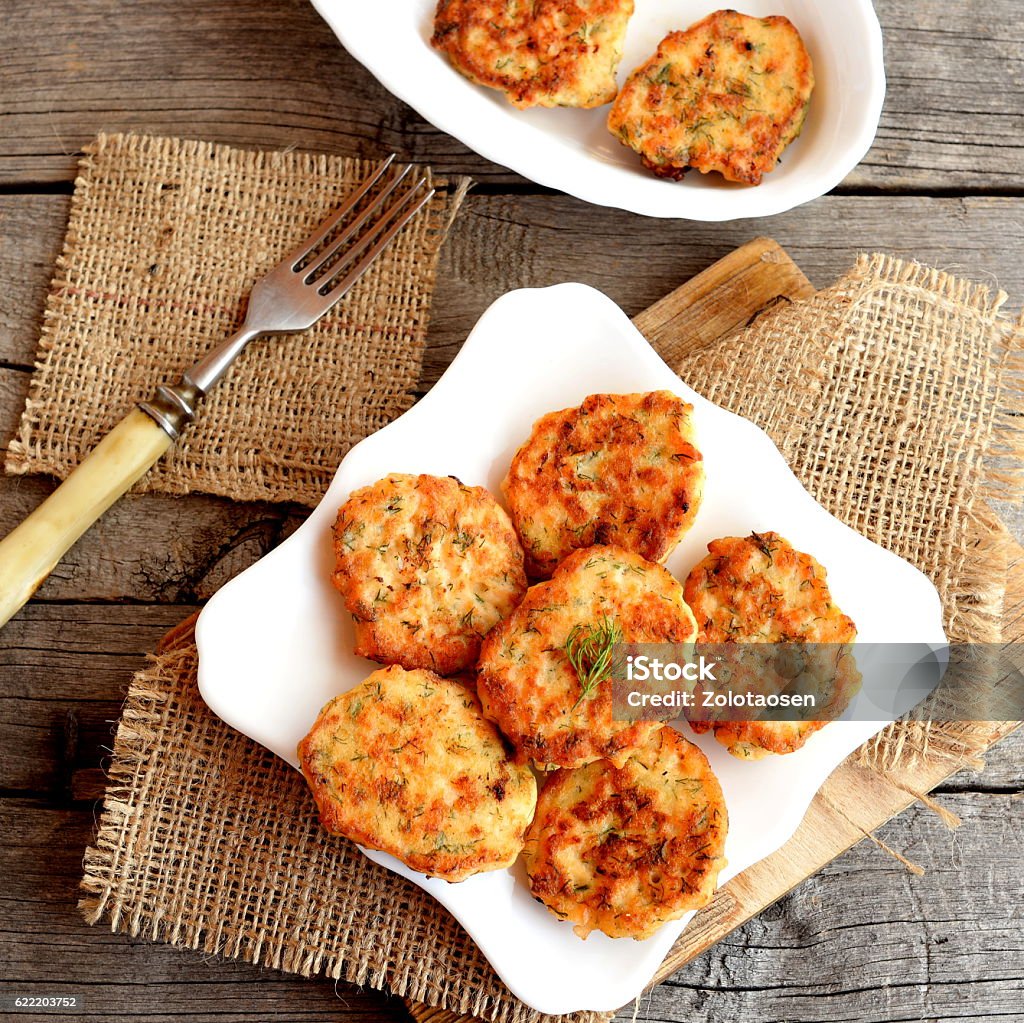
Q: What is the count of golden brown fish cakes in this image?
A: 8